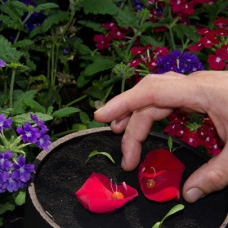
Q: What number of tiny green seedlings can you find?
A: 3